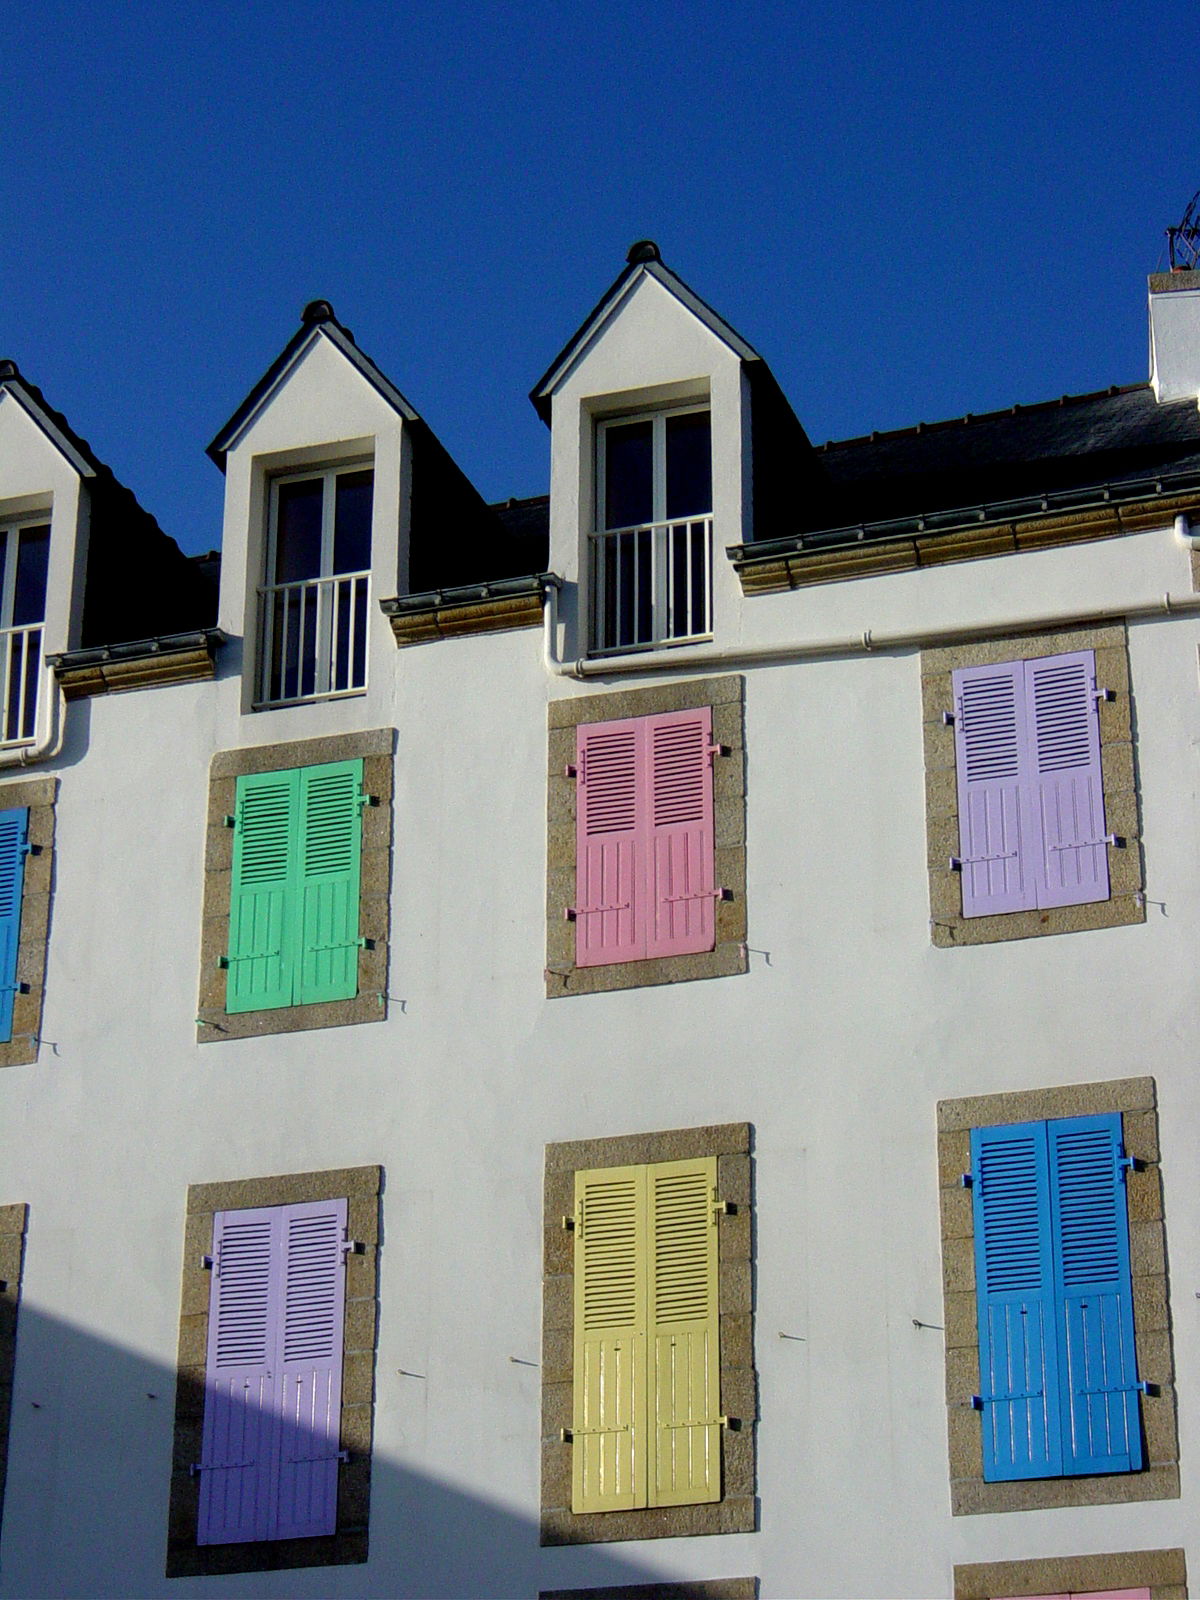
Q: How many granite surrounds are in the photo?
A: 10